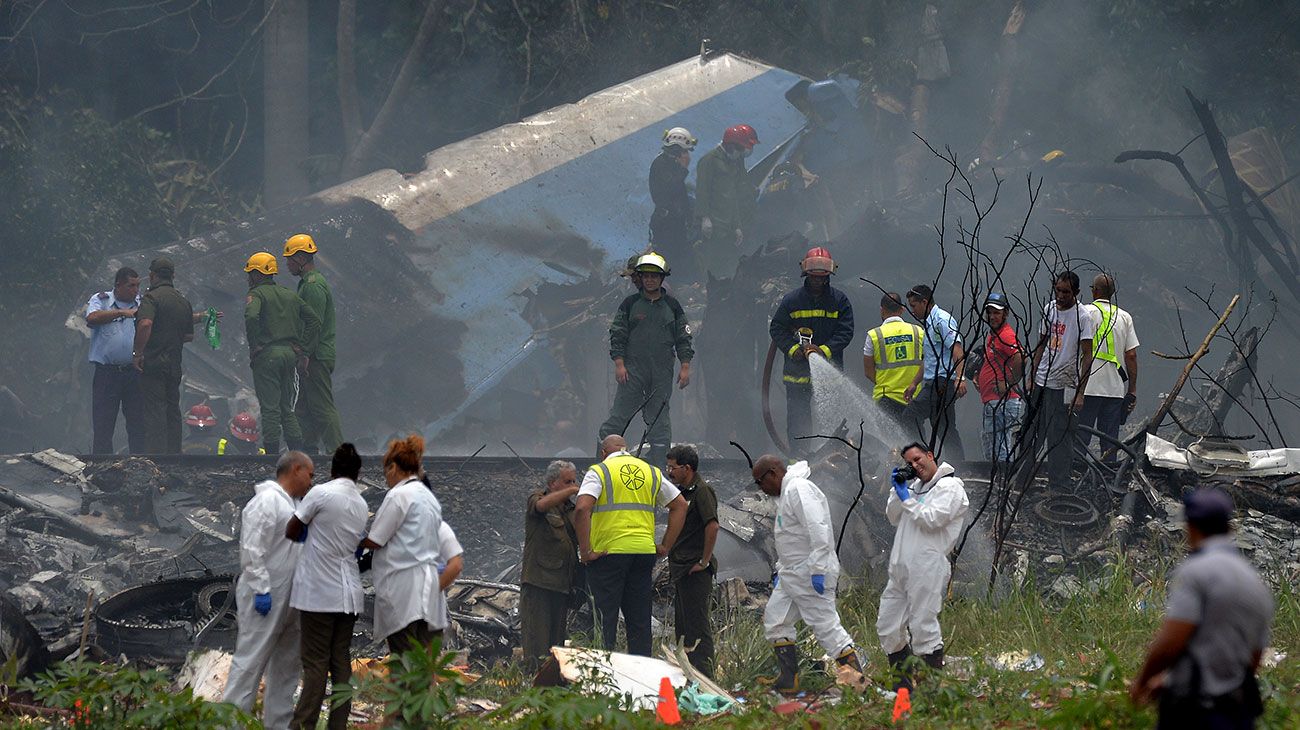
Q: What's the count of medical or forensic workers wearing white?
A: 6